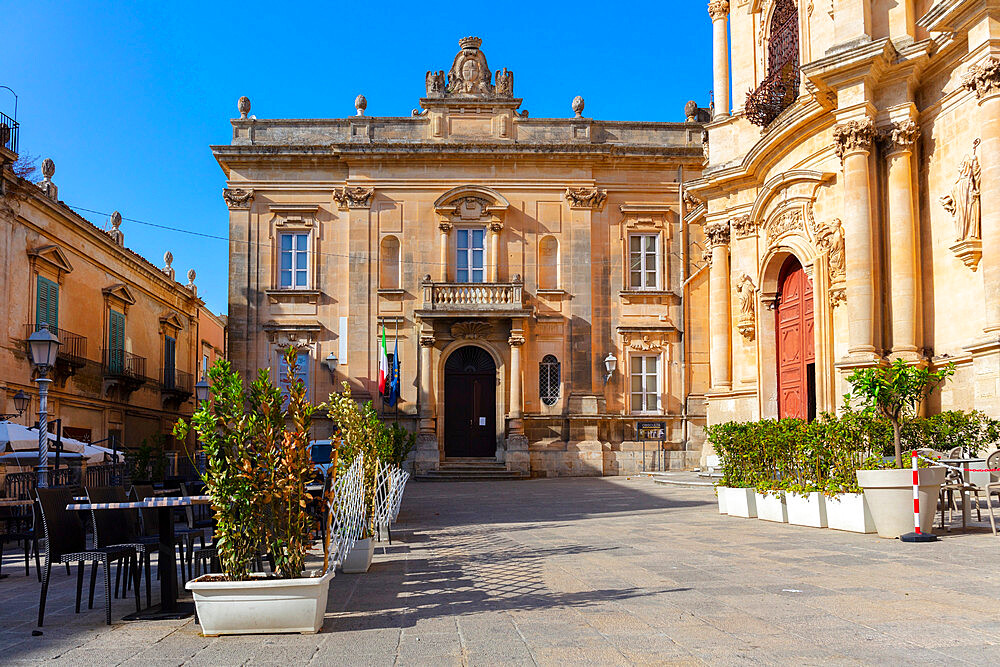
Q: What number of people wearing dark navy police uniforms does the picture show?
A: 0